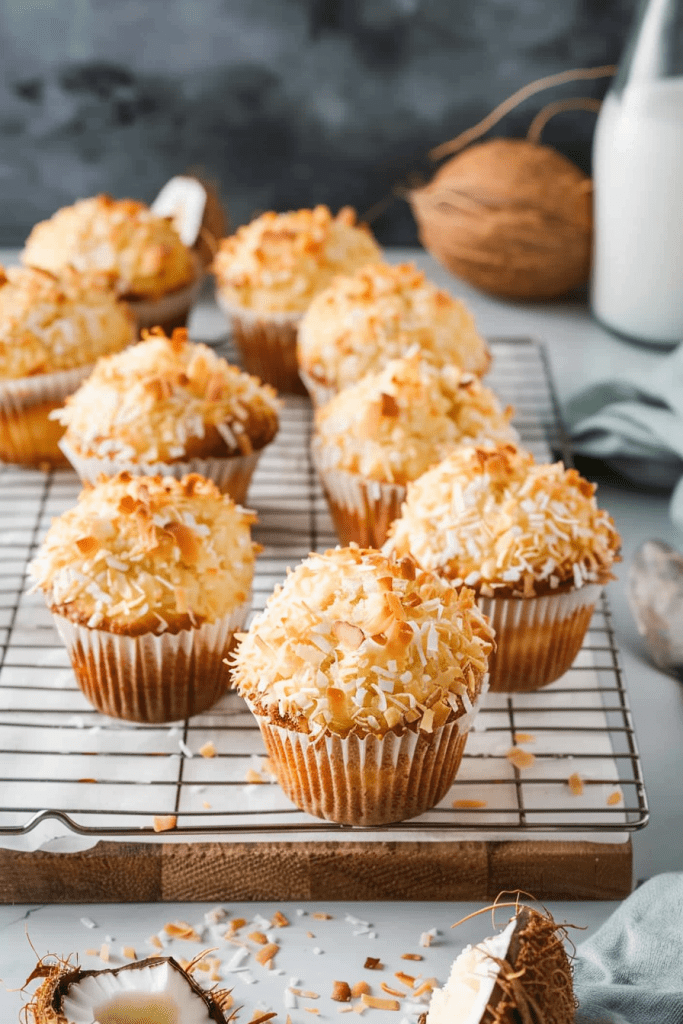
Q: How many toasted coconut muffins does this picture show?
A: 9